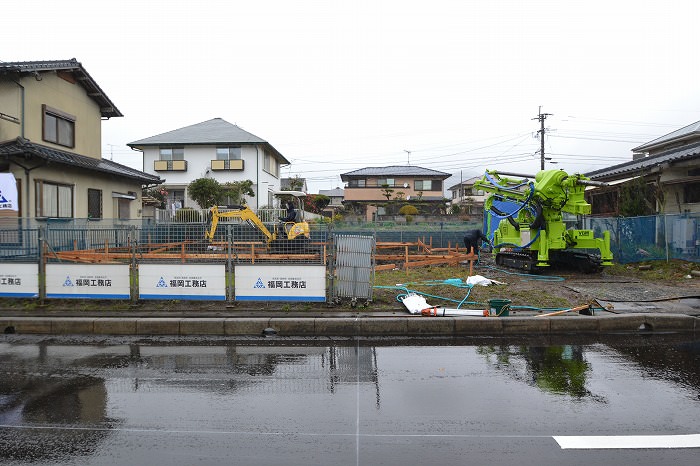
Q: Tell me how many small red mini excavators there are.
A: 0